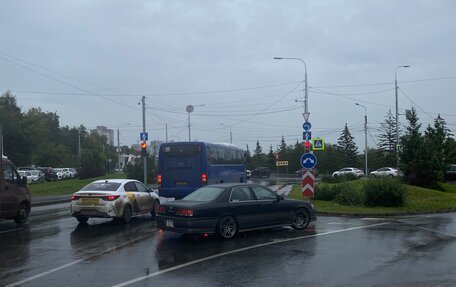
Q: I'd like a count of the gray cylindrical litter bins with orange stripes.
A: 0